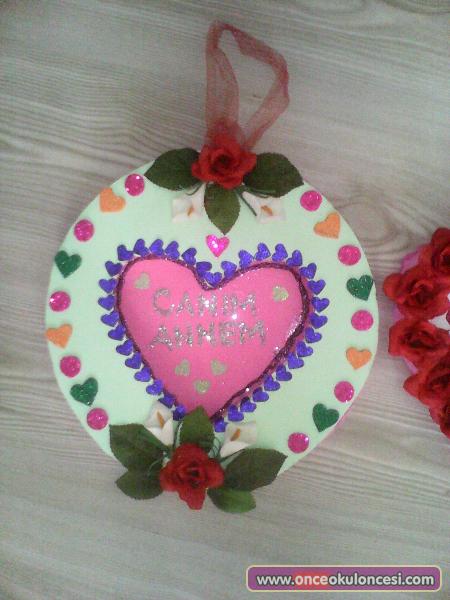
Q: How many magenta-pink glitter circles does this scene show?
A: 10